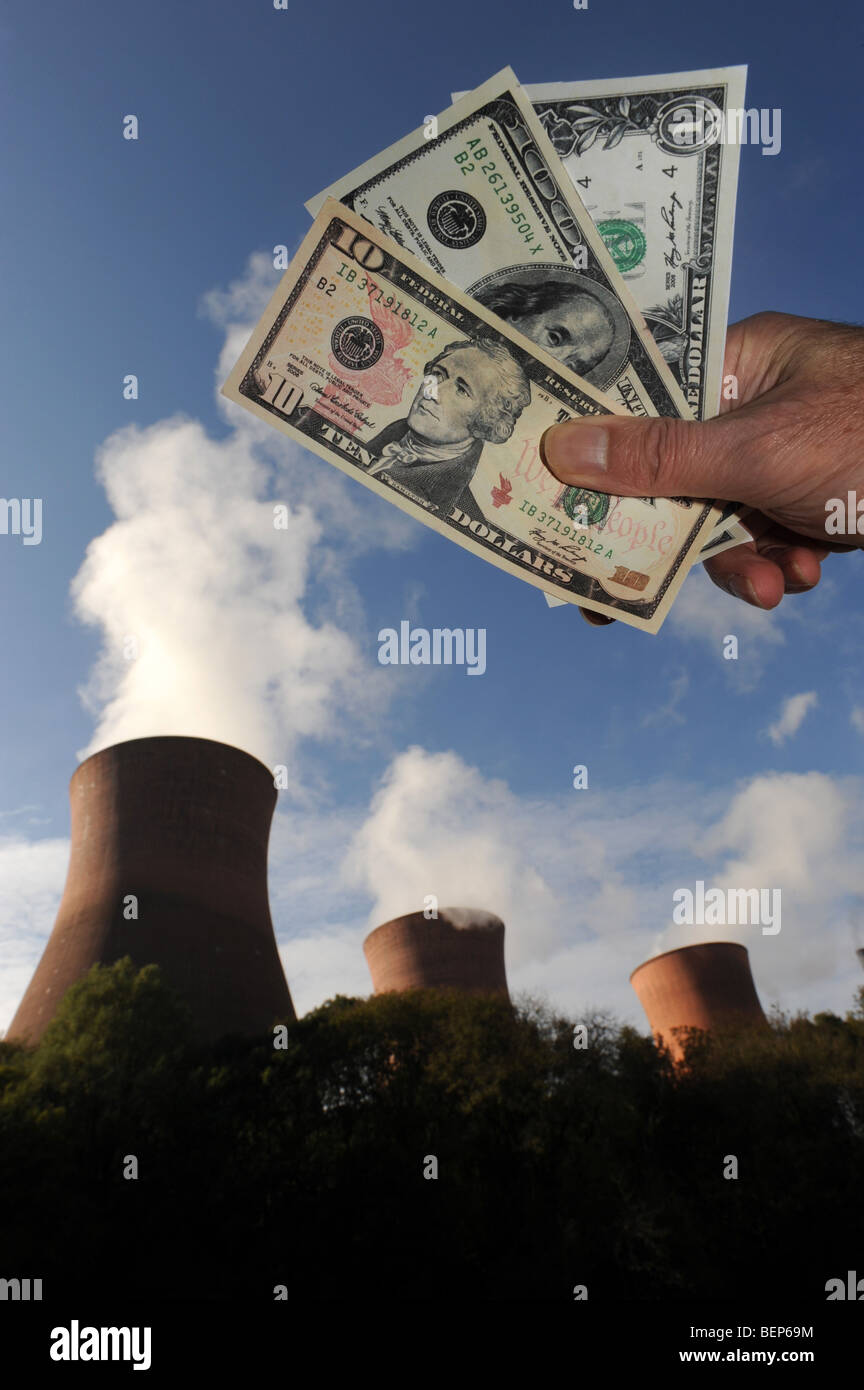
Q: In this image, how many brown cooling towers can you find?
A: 3